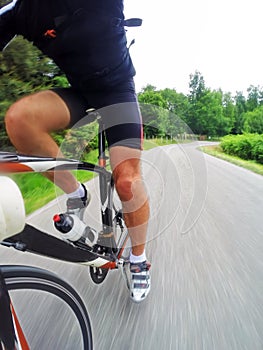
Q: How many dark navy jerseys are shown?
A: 1